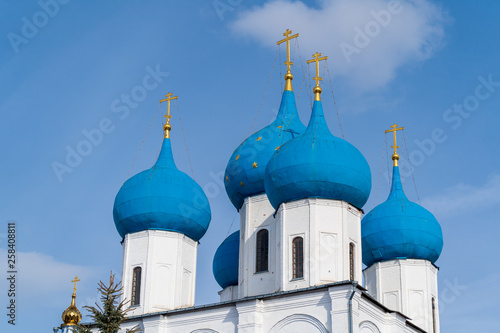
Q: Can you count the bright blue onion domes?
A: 5